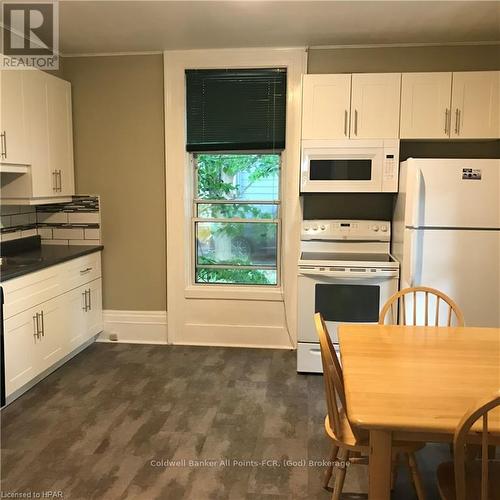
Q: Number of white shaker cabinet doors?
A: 11